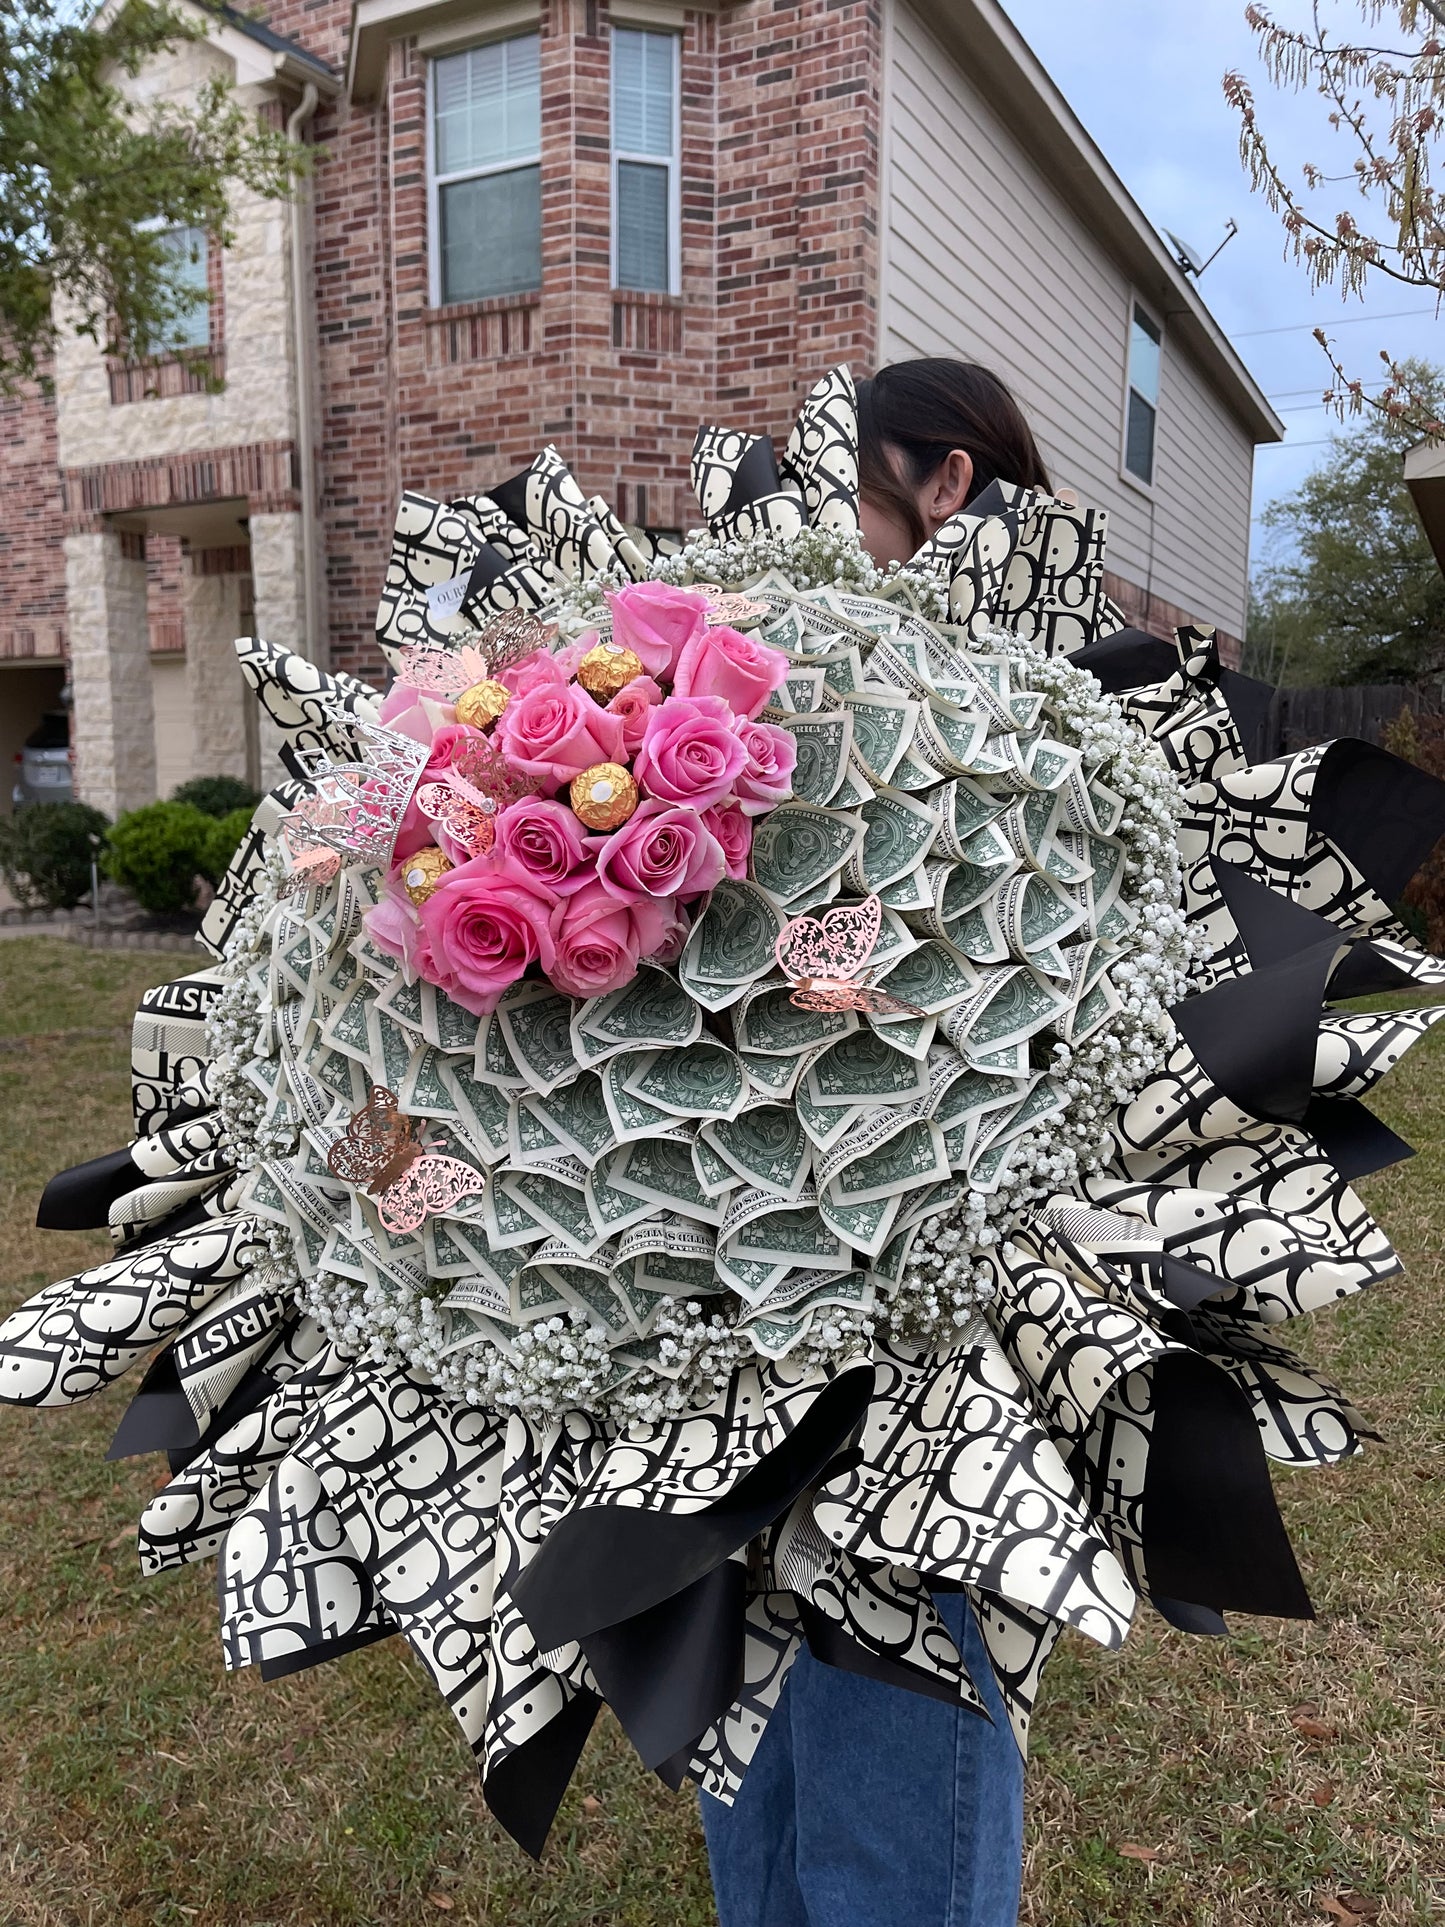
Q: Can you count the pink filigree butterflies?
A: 6